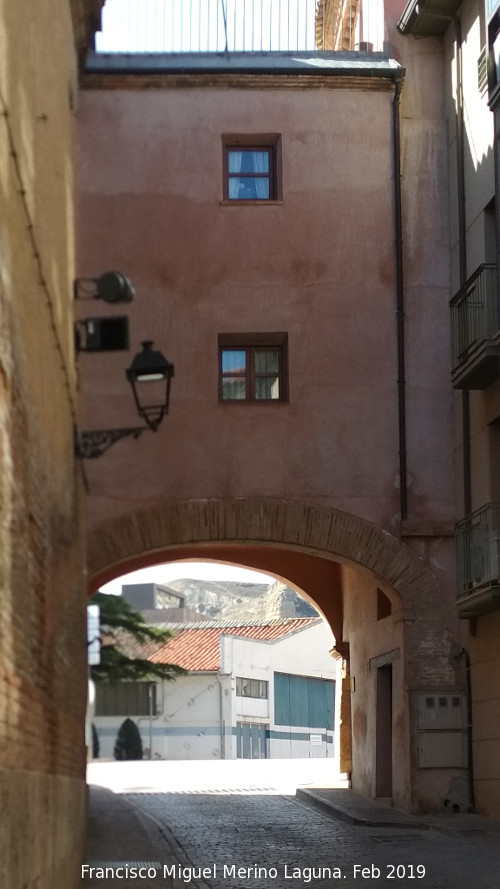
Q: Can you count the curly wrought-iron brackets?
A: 1